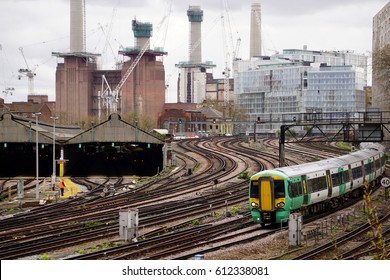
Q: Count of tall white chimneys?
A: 4